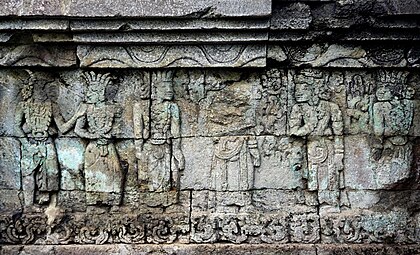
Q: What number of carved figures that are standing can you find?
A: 6